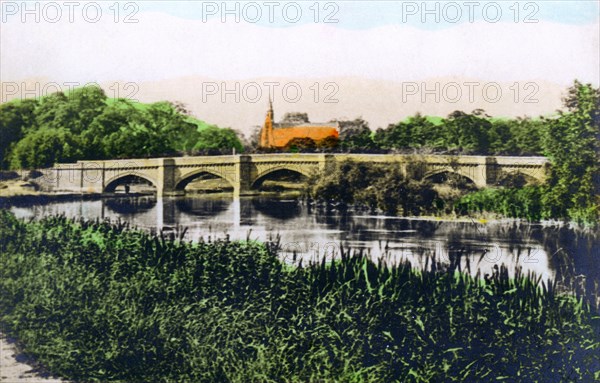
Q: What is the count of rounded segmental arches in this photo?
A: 5